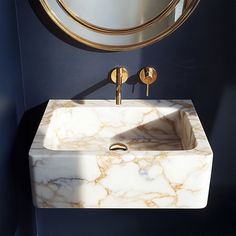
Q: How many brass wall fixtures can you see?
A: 2